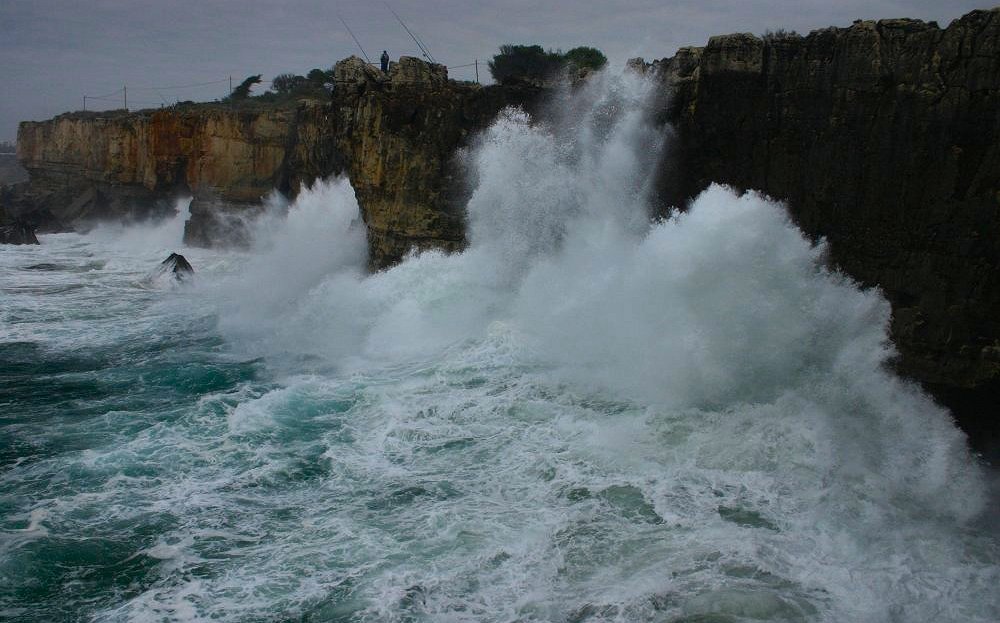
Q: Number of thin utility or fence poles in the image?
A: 4